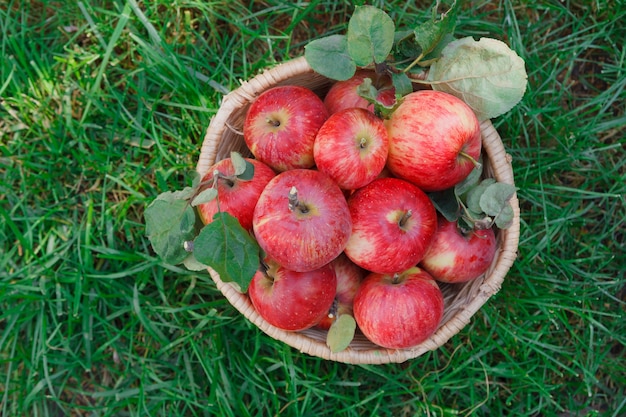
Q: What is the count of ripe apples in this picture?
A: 11